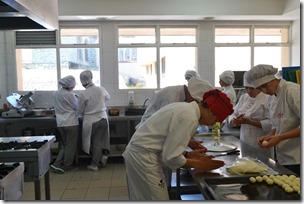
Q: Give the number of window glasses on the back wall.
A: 11